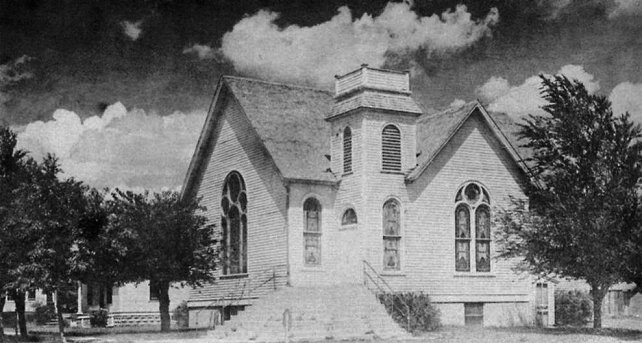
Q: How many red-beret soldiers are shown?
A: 0